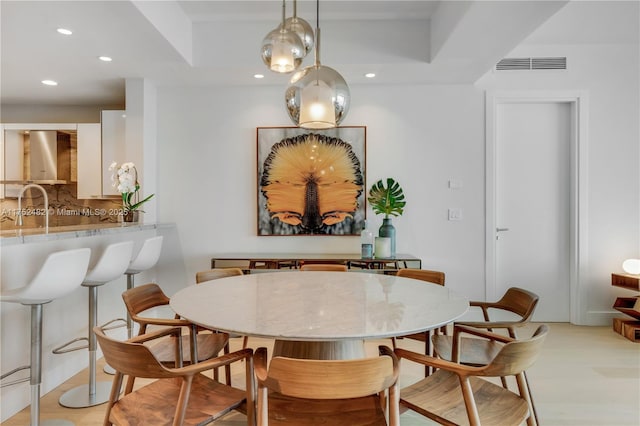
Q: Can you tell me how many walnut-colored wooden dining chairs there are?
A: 8